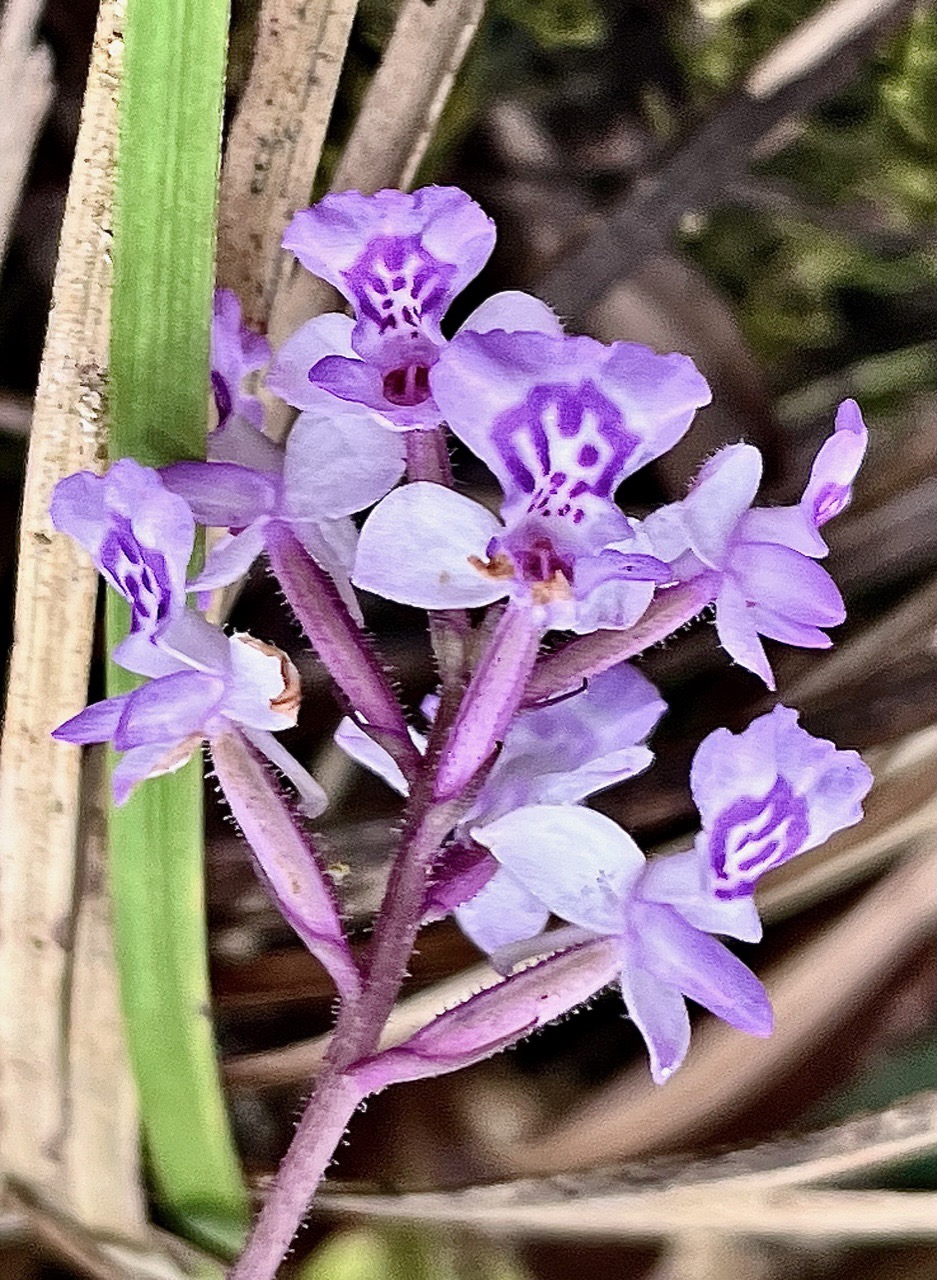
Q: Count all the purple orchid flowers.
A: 7